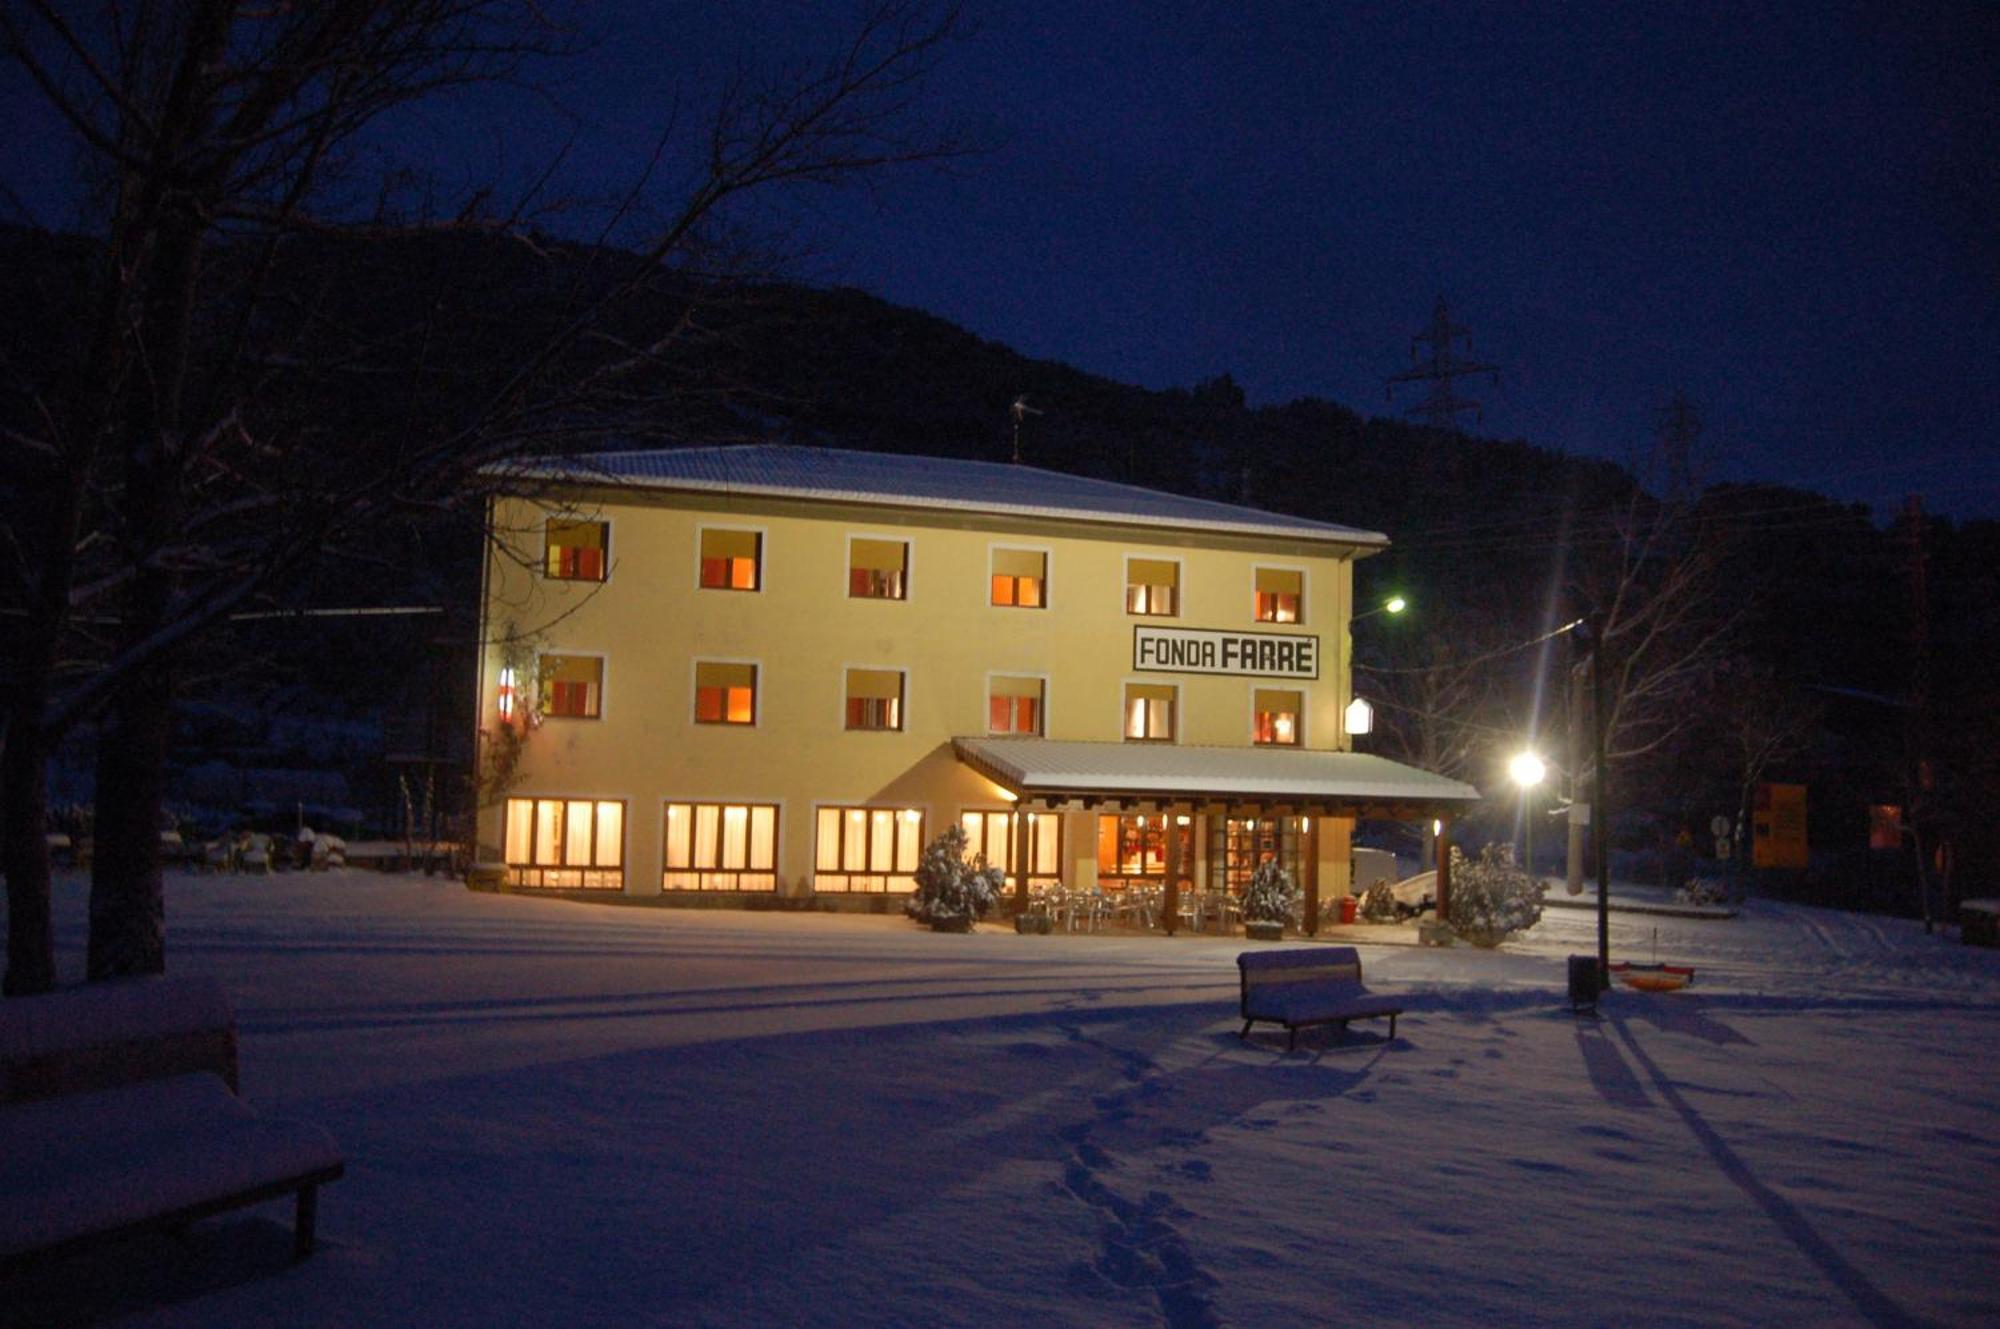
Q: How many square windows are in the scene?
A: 12